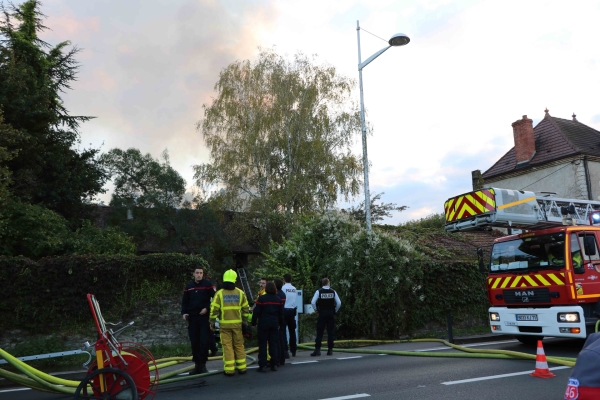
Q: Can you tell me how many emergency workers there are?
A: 7